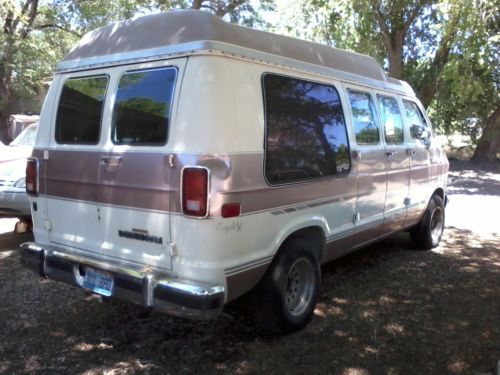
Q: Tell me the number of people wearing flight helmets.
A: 0